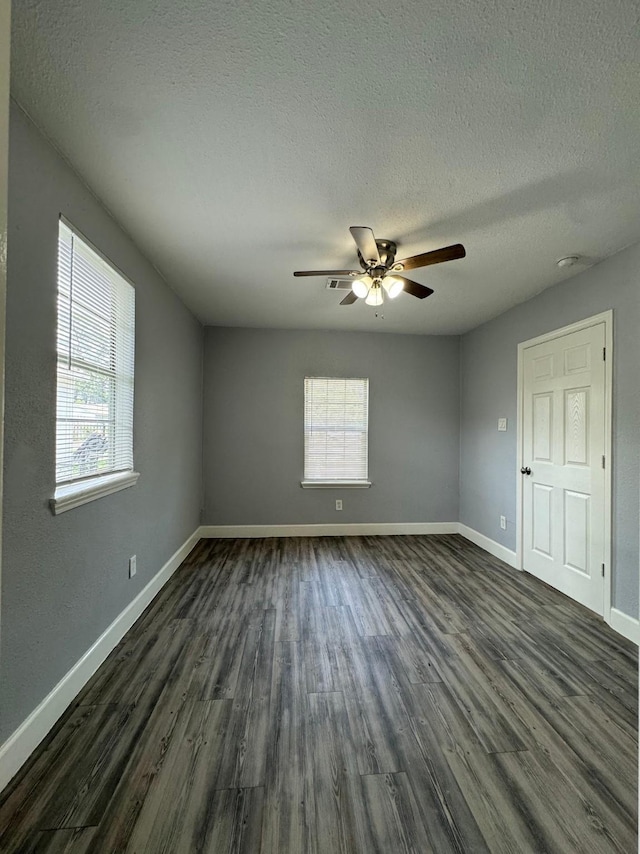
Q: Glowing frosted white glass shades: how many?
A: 3